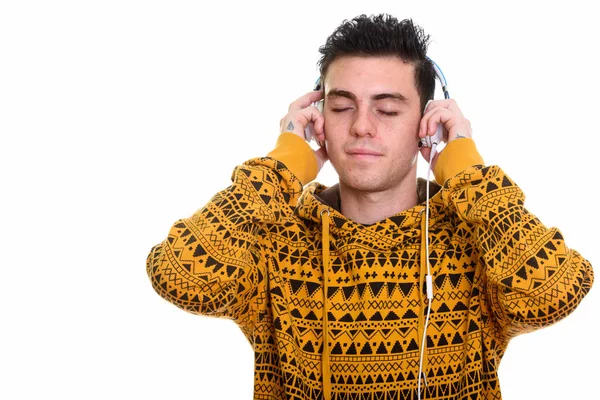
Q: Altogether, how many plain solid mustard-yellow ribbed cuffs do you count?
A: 2